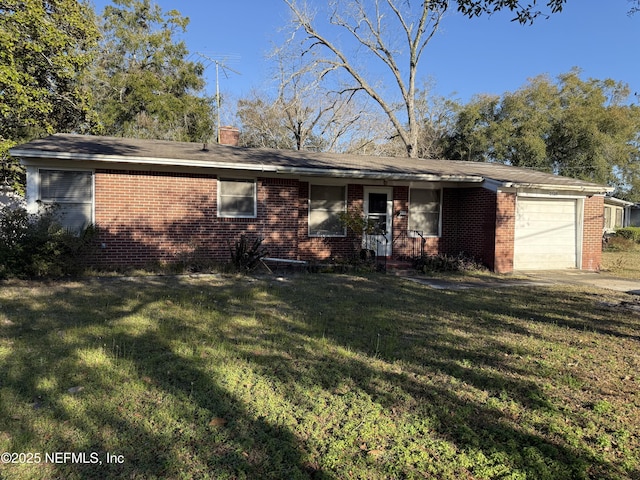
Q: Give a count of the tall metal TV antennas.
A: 1